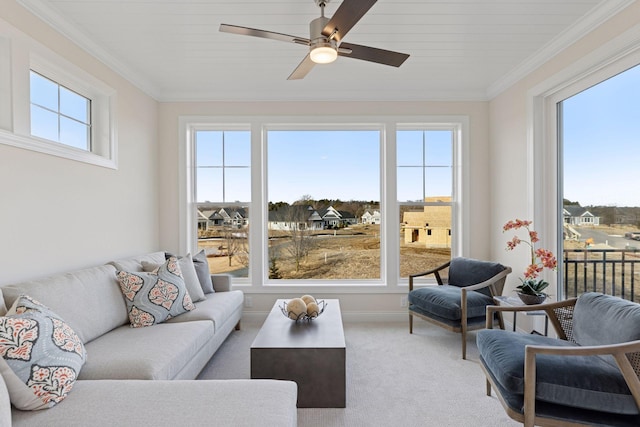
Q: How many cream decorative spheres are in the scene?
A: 3